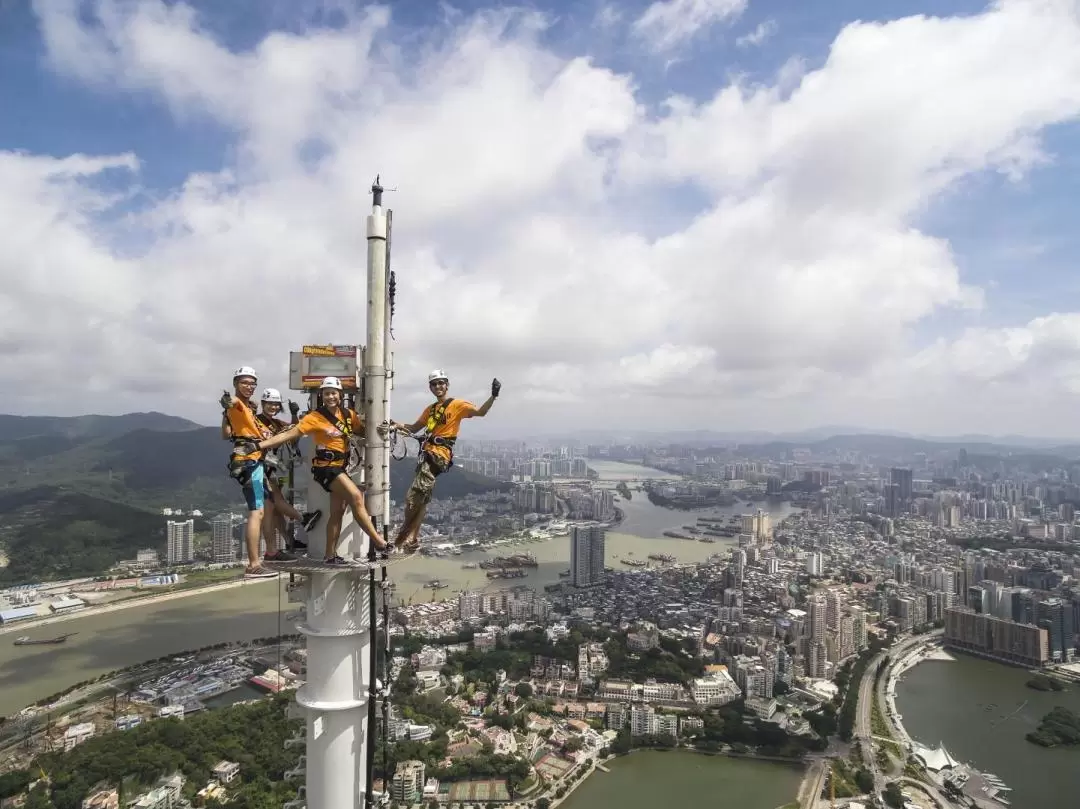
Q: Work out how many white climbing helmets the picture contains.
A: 4